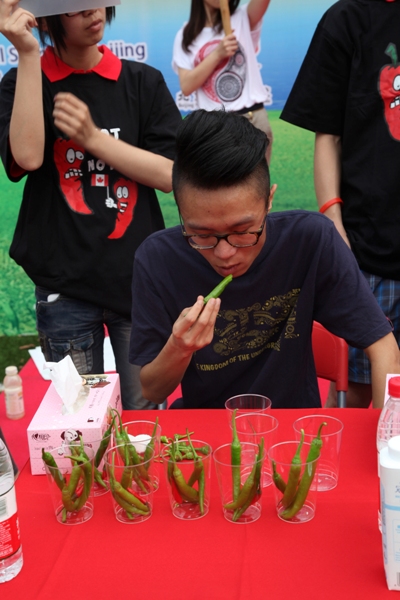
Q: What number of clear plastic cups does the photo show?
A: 10